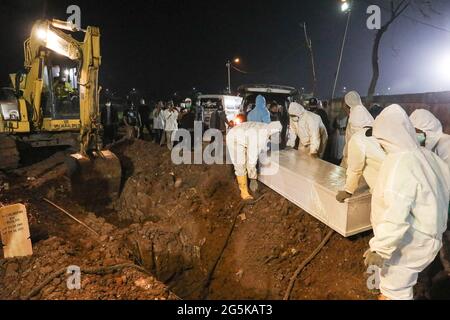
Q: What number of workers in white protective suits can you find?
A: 6